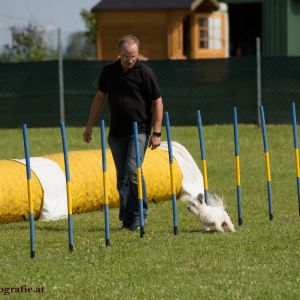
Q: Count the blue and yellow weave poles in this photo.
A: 9